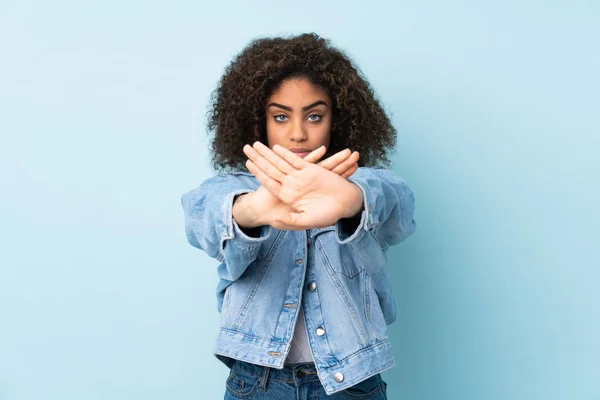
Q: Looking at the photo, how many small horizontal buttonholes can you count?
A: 3